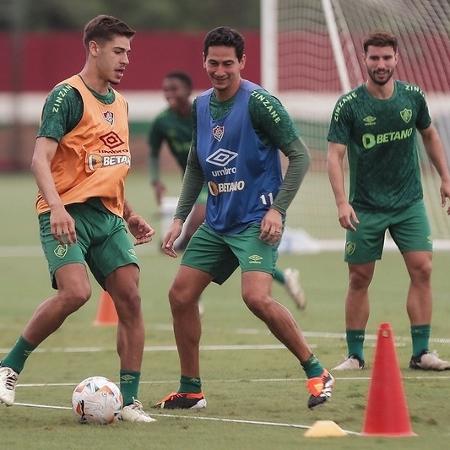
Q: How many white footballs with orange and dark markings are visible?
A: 1